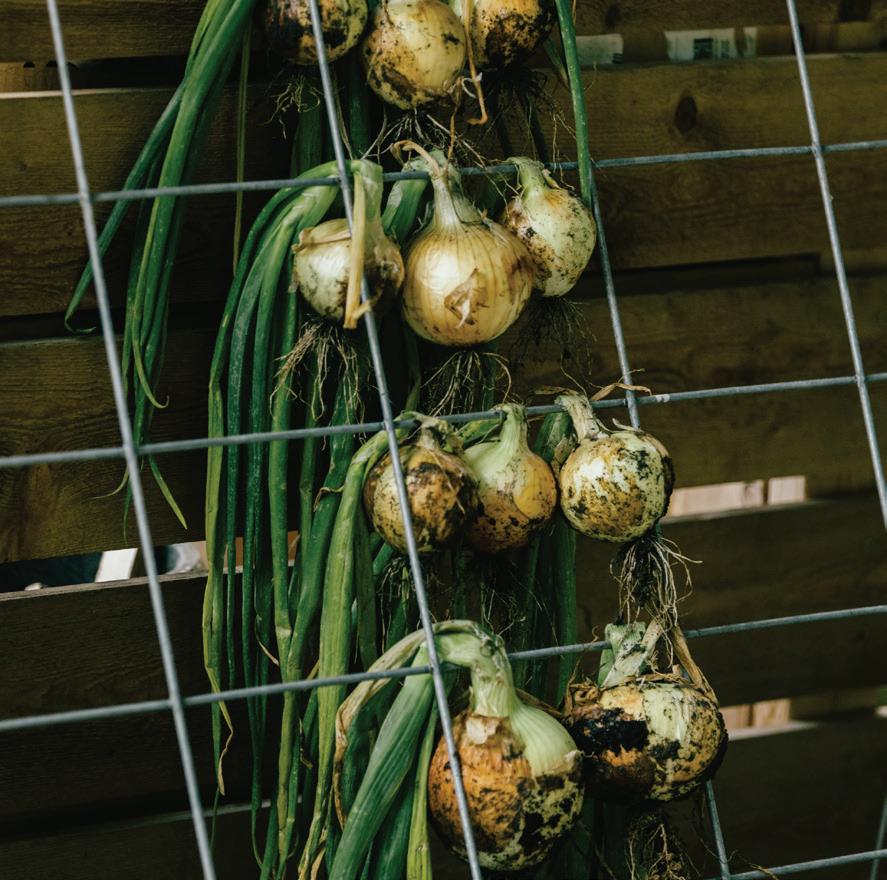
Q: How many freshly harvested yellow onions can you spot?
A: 11